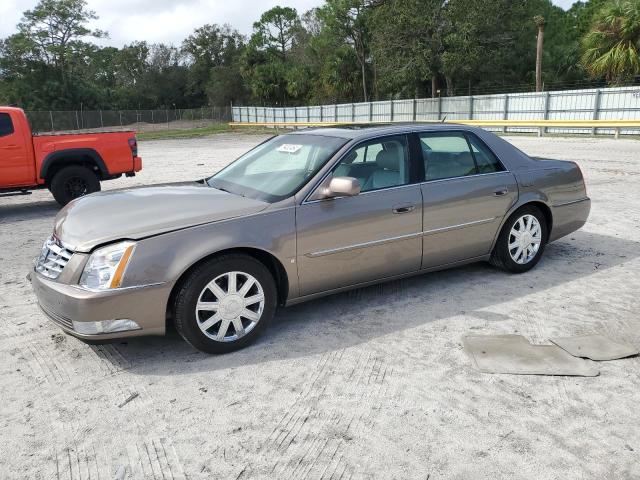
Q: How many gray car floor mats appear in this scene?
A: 2